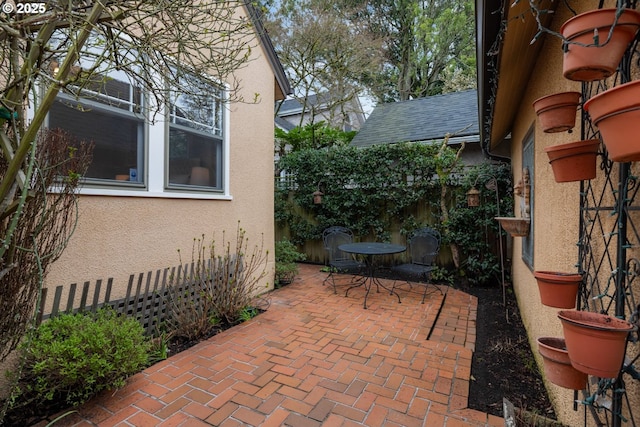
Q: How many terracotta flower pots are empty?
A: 7